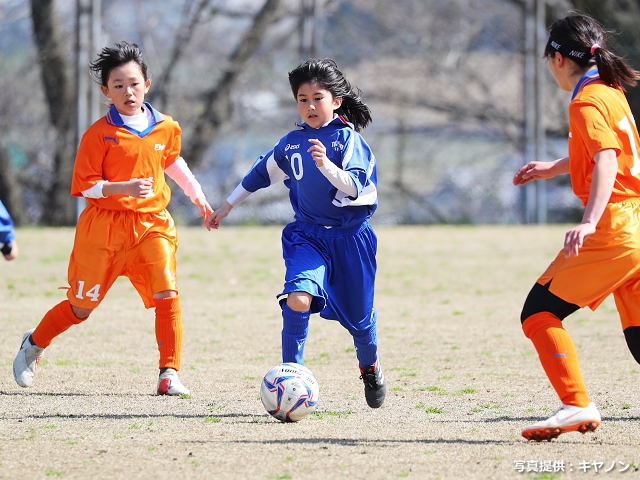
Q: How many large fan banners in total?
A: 0